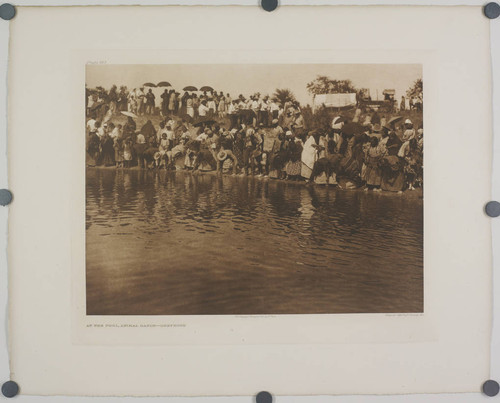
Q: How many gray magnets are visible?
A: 8